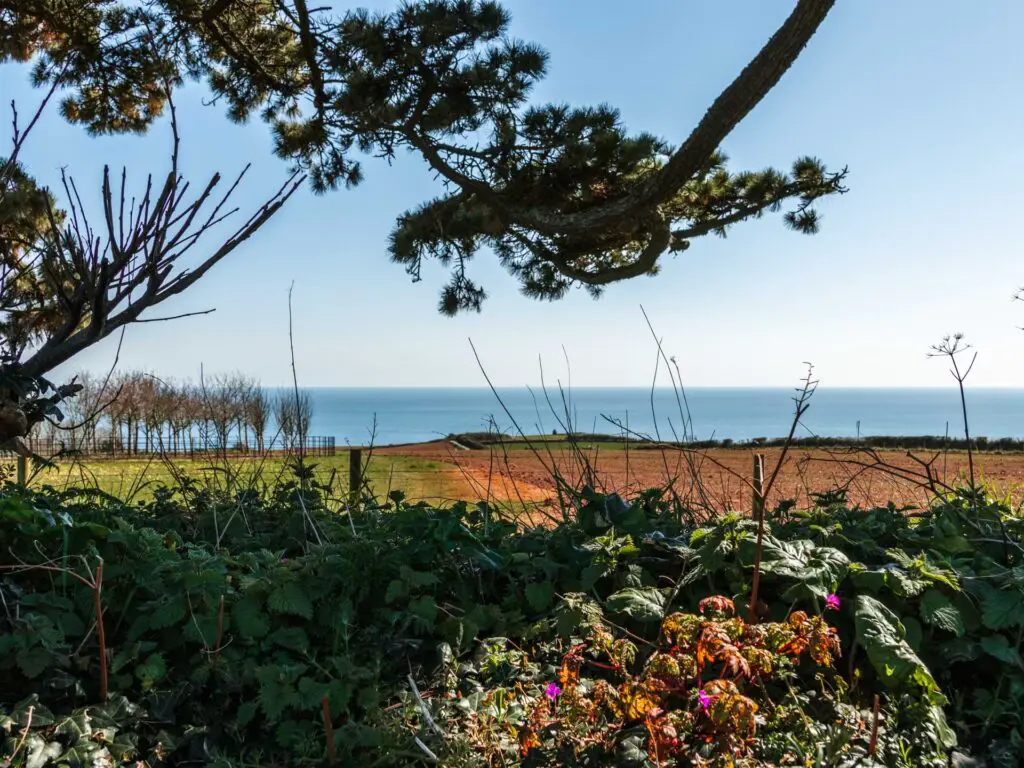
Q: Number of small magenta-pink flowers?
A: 3